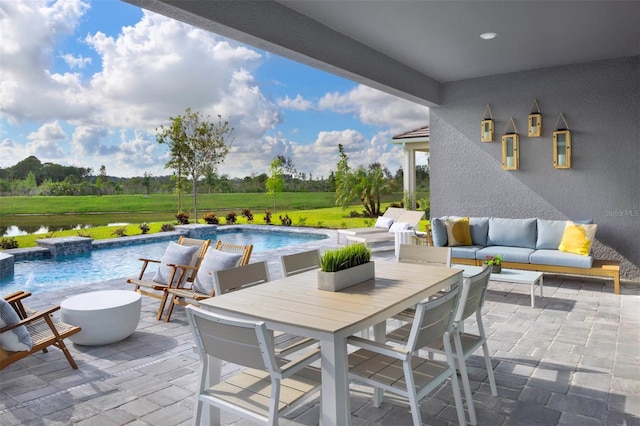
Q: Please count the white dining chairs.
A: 6